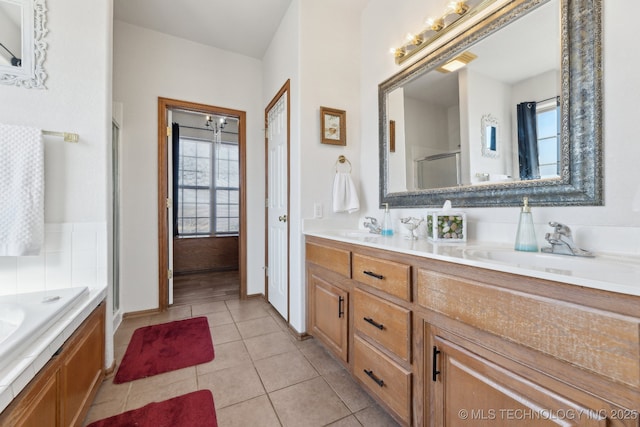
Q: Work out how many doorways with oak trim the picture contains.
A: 2